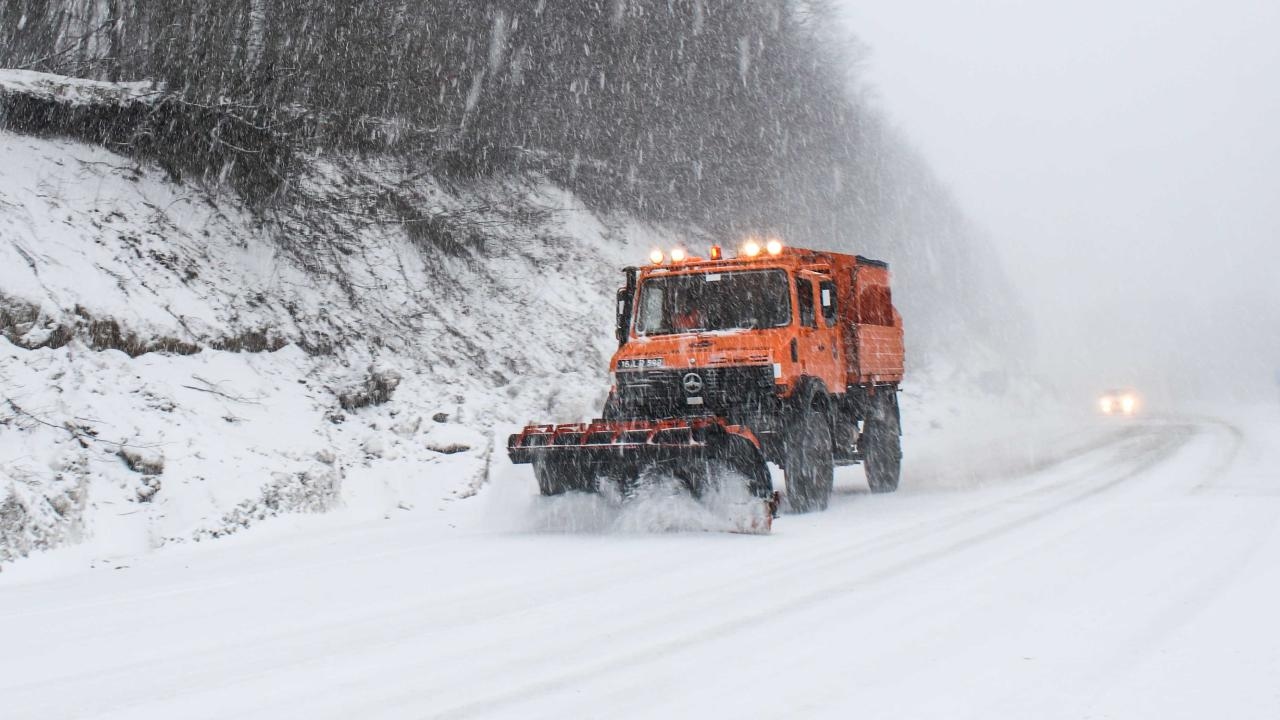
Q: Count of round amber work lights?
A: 4